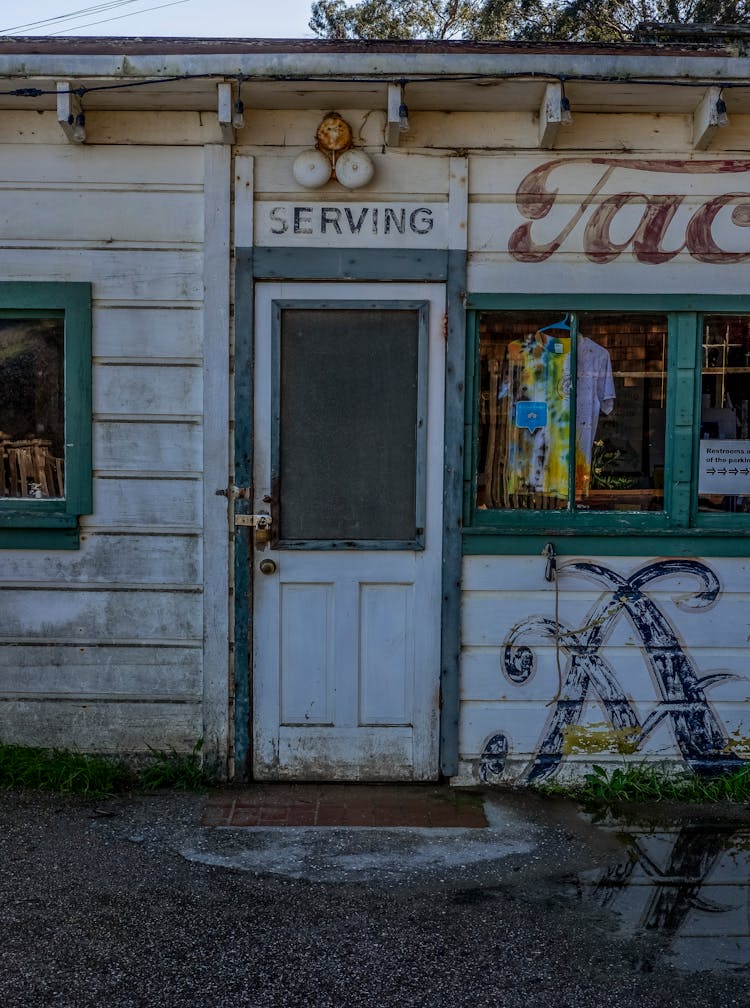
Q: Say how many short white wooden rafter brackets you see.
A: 5